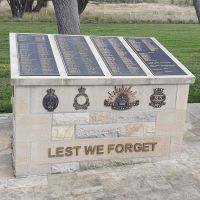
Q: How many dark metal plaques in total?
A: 4